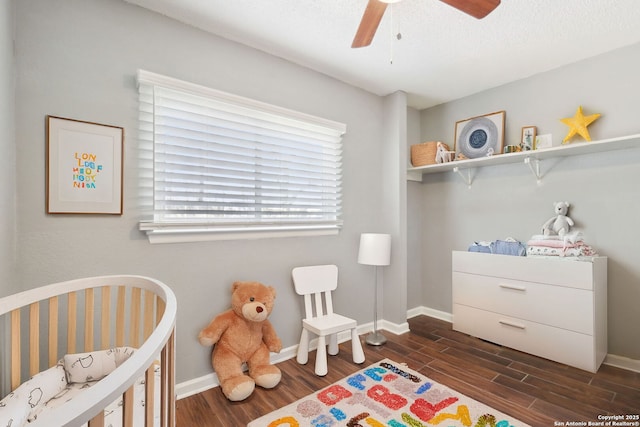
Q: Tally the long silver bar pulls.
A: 2